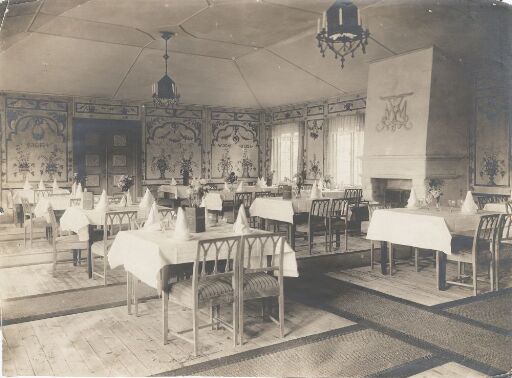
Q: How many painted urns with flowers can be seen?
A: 8